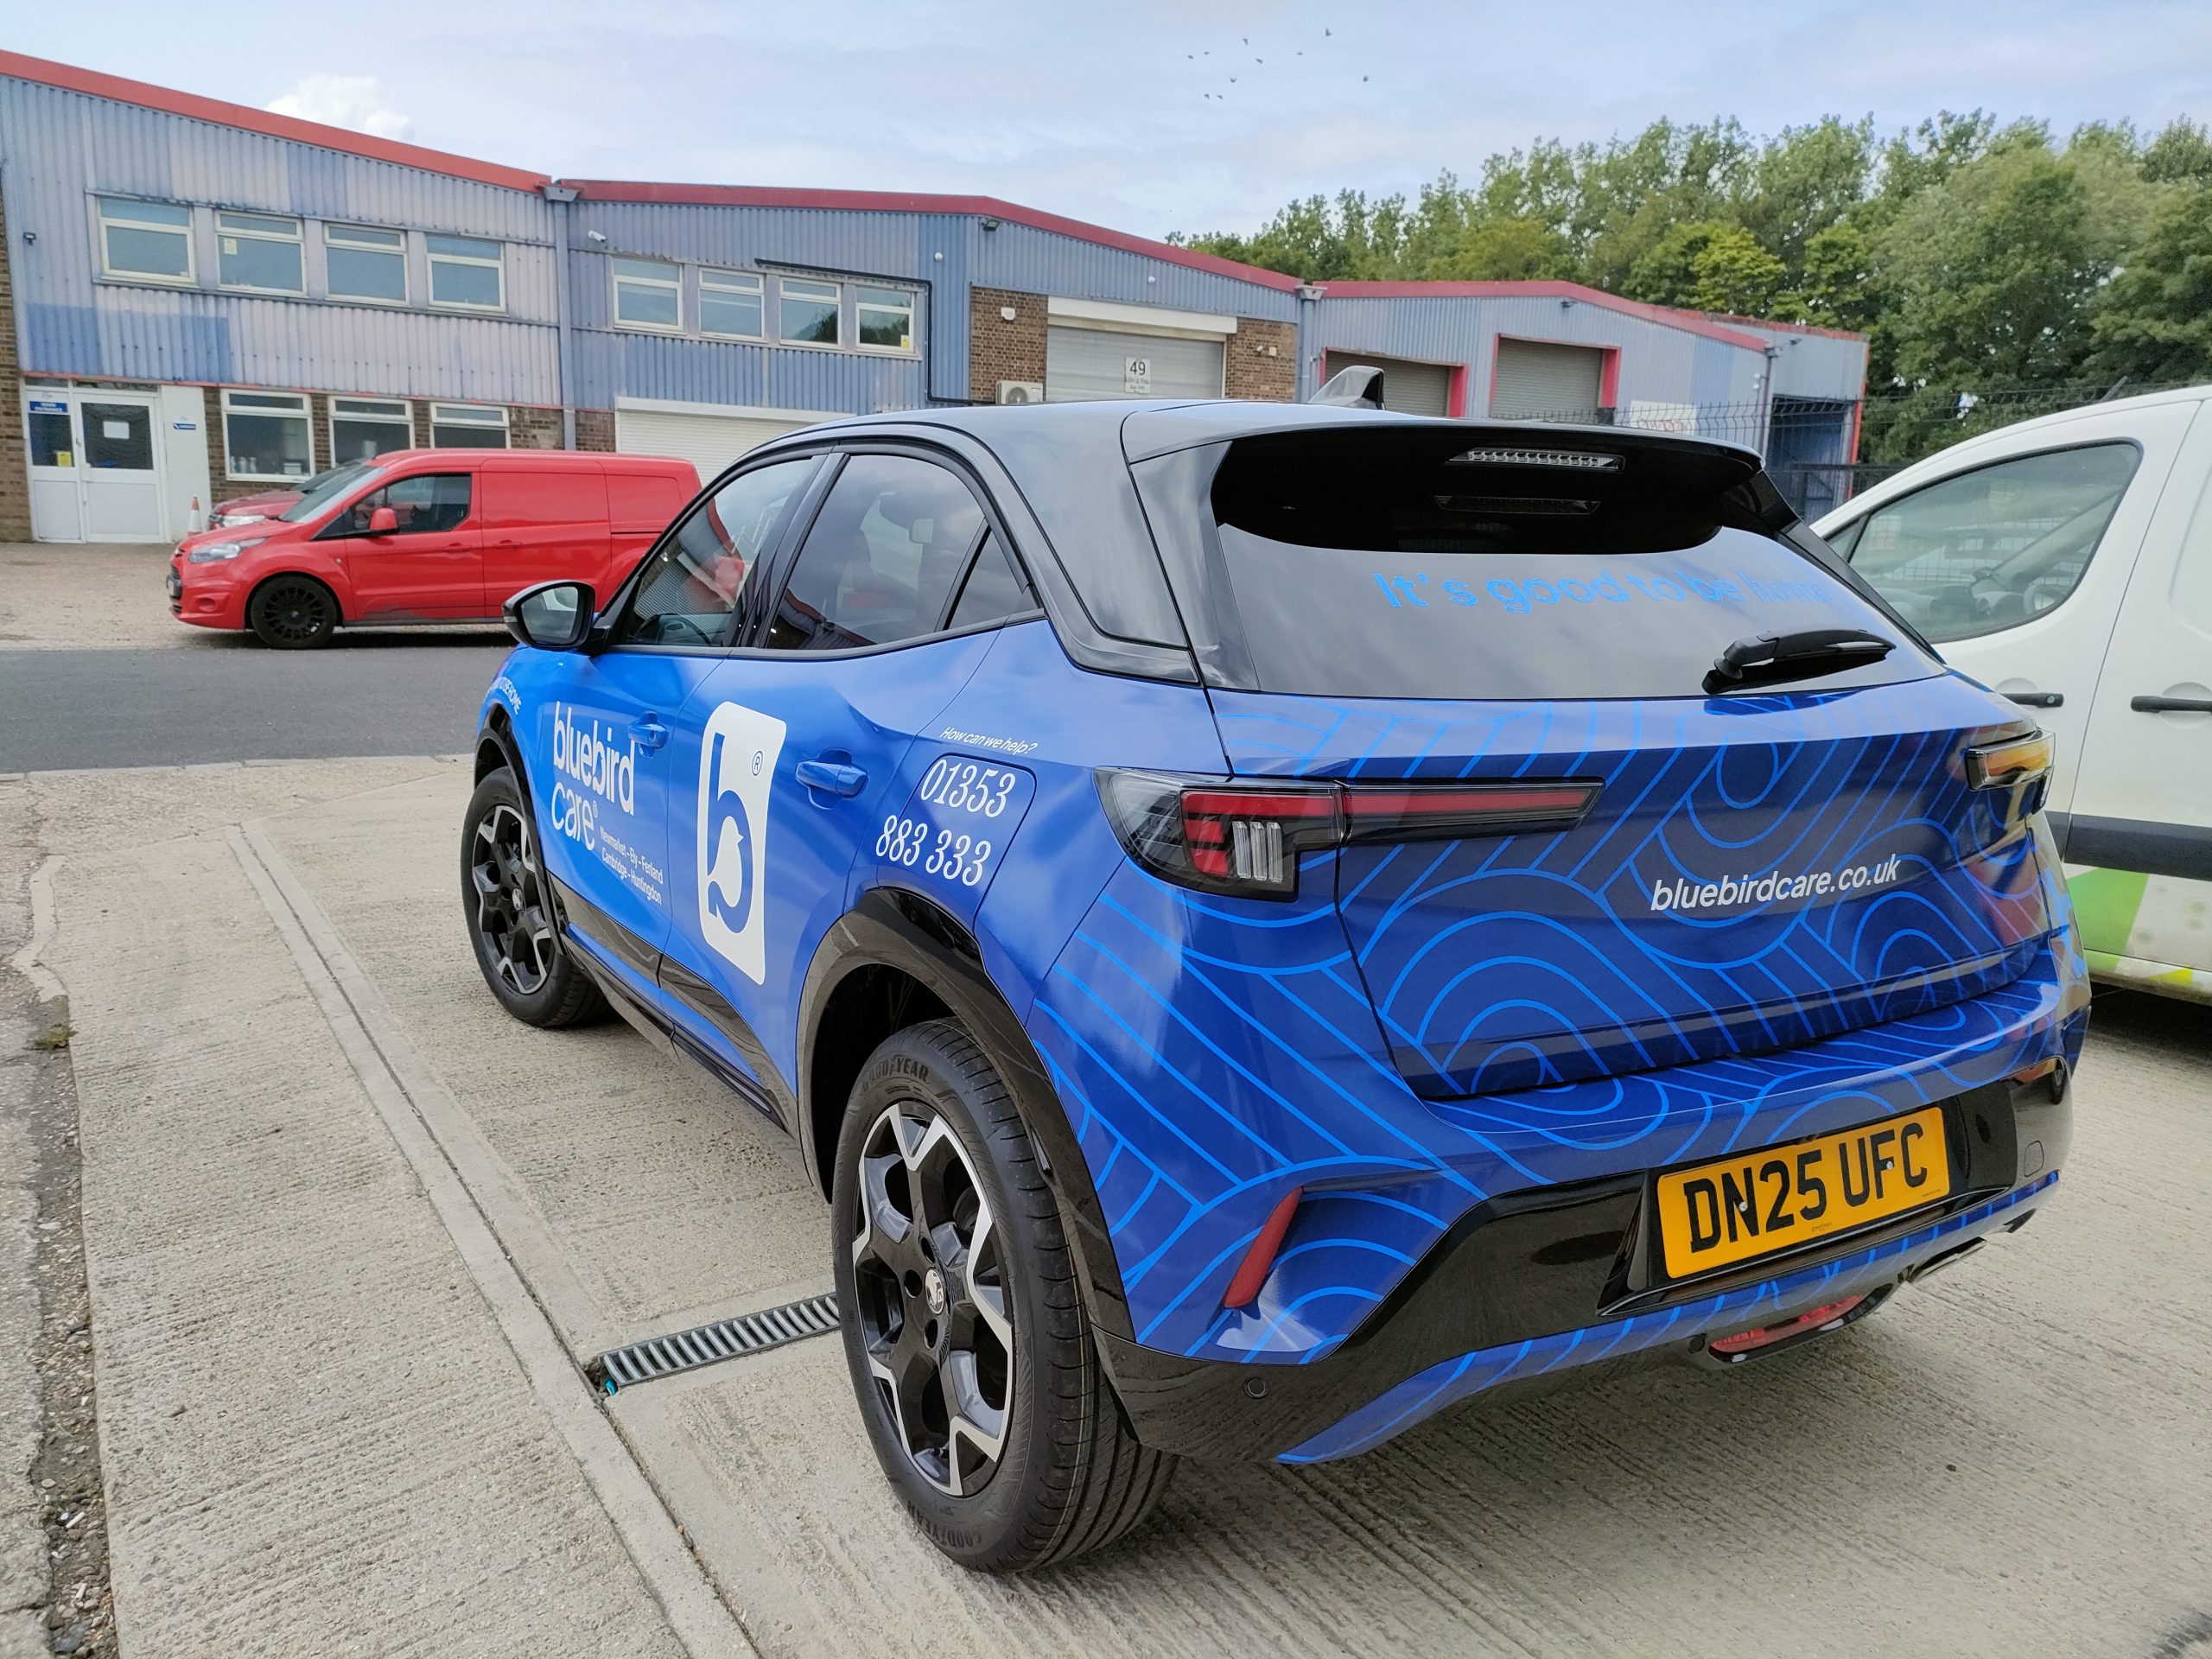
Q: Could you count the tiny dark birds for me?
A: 10